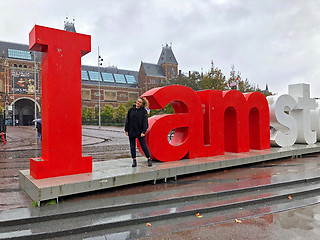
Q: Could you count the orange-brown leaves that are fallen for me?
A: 4